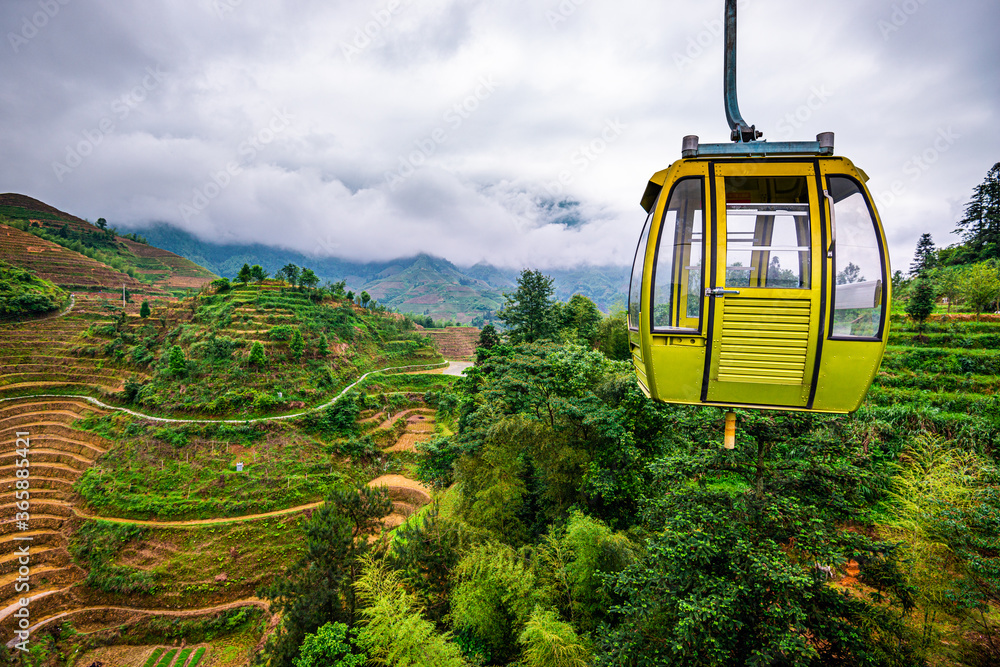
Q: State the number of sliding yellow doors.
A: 1